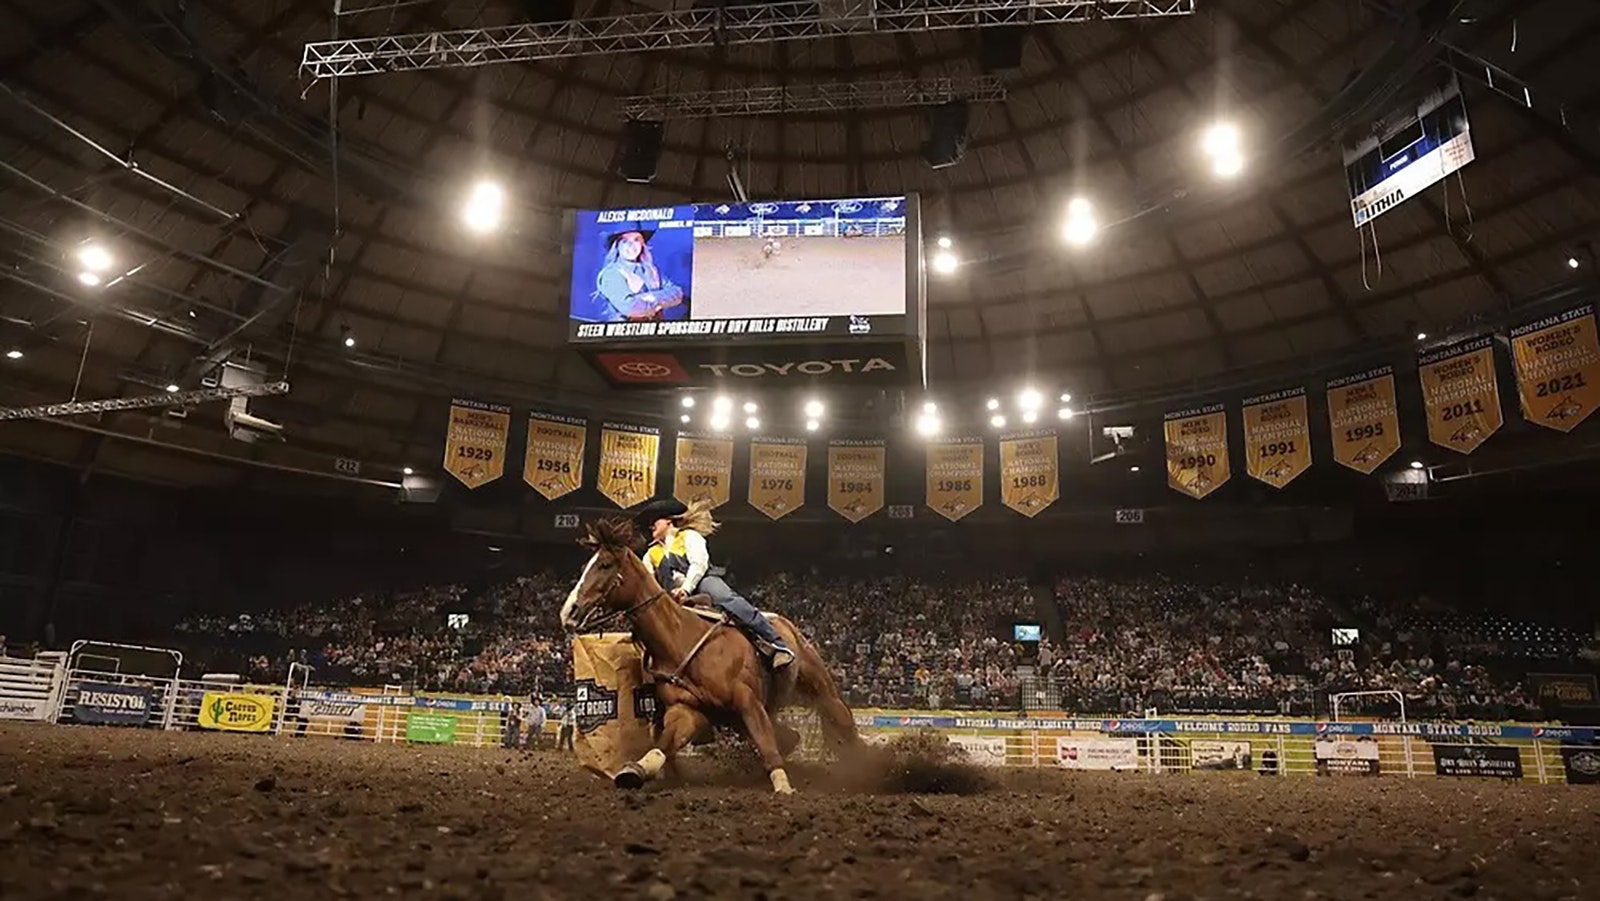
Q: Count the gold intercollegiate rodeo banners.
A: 9